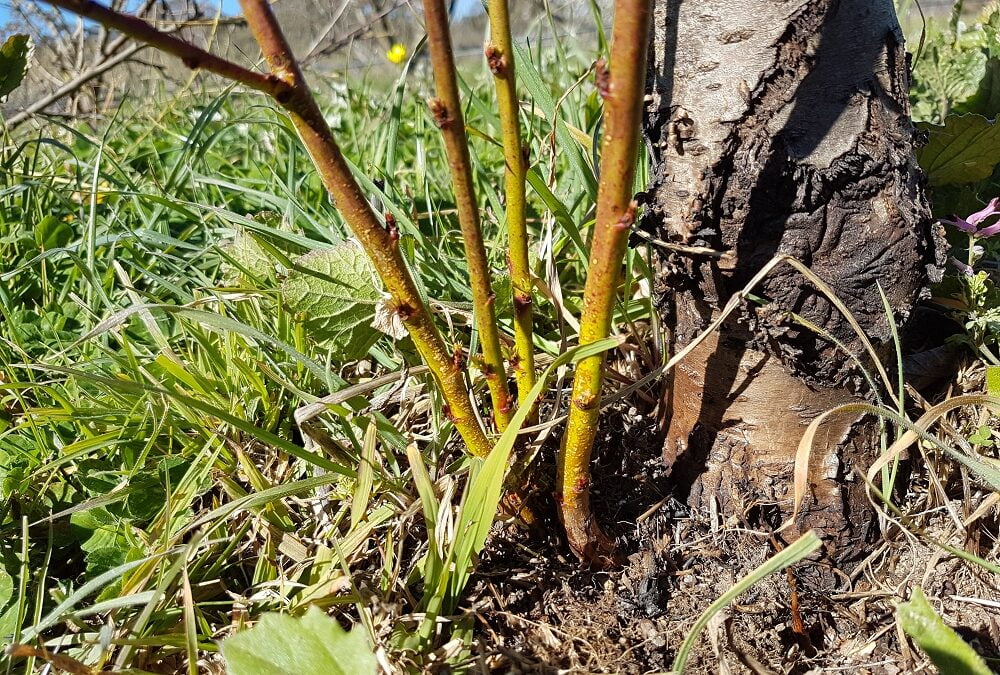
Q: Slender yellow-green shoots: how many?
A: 4